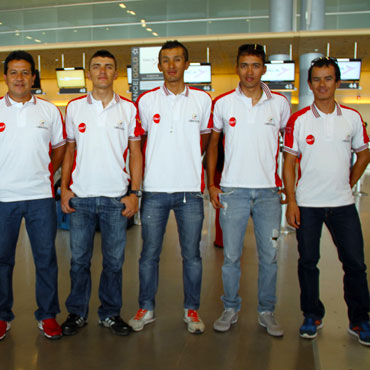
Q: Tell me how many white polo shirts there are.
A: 5